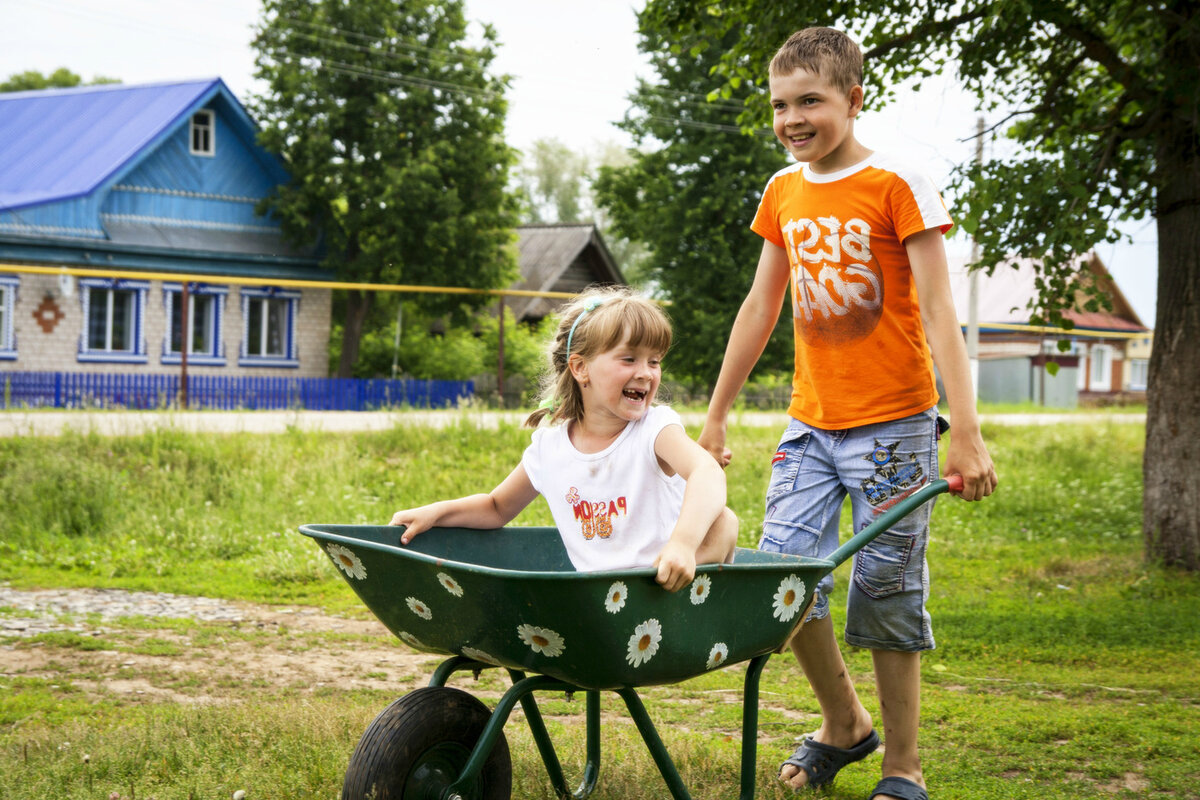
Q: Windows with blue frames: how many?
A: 4